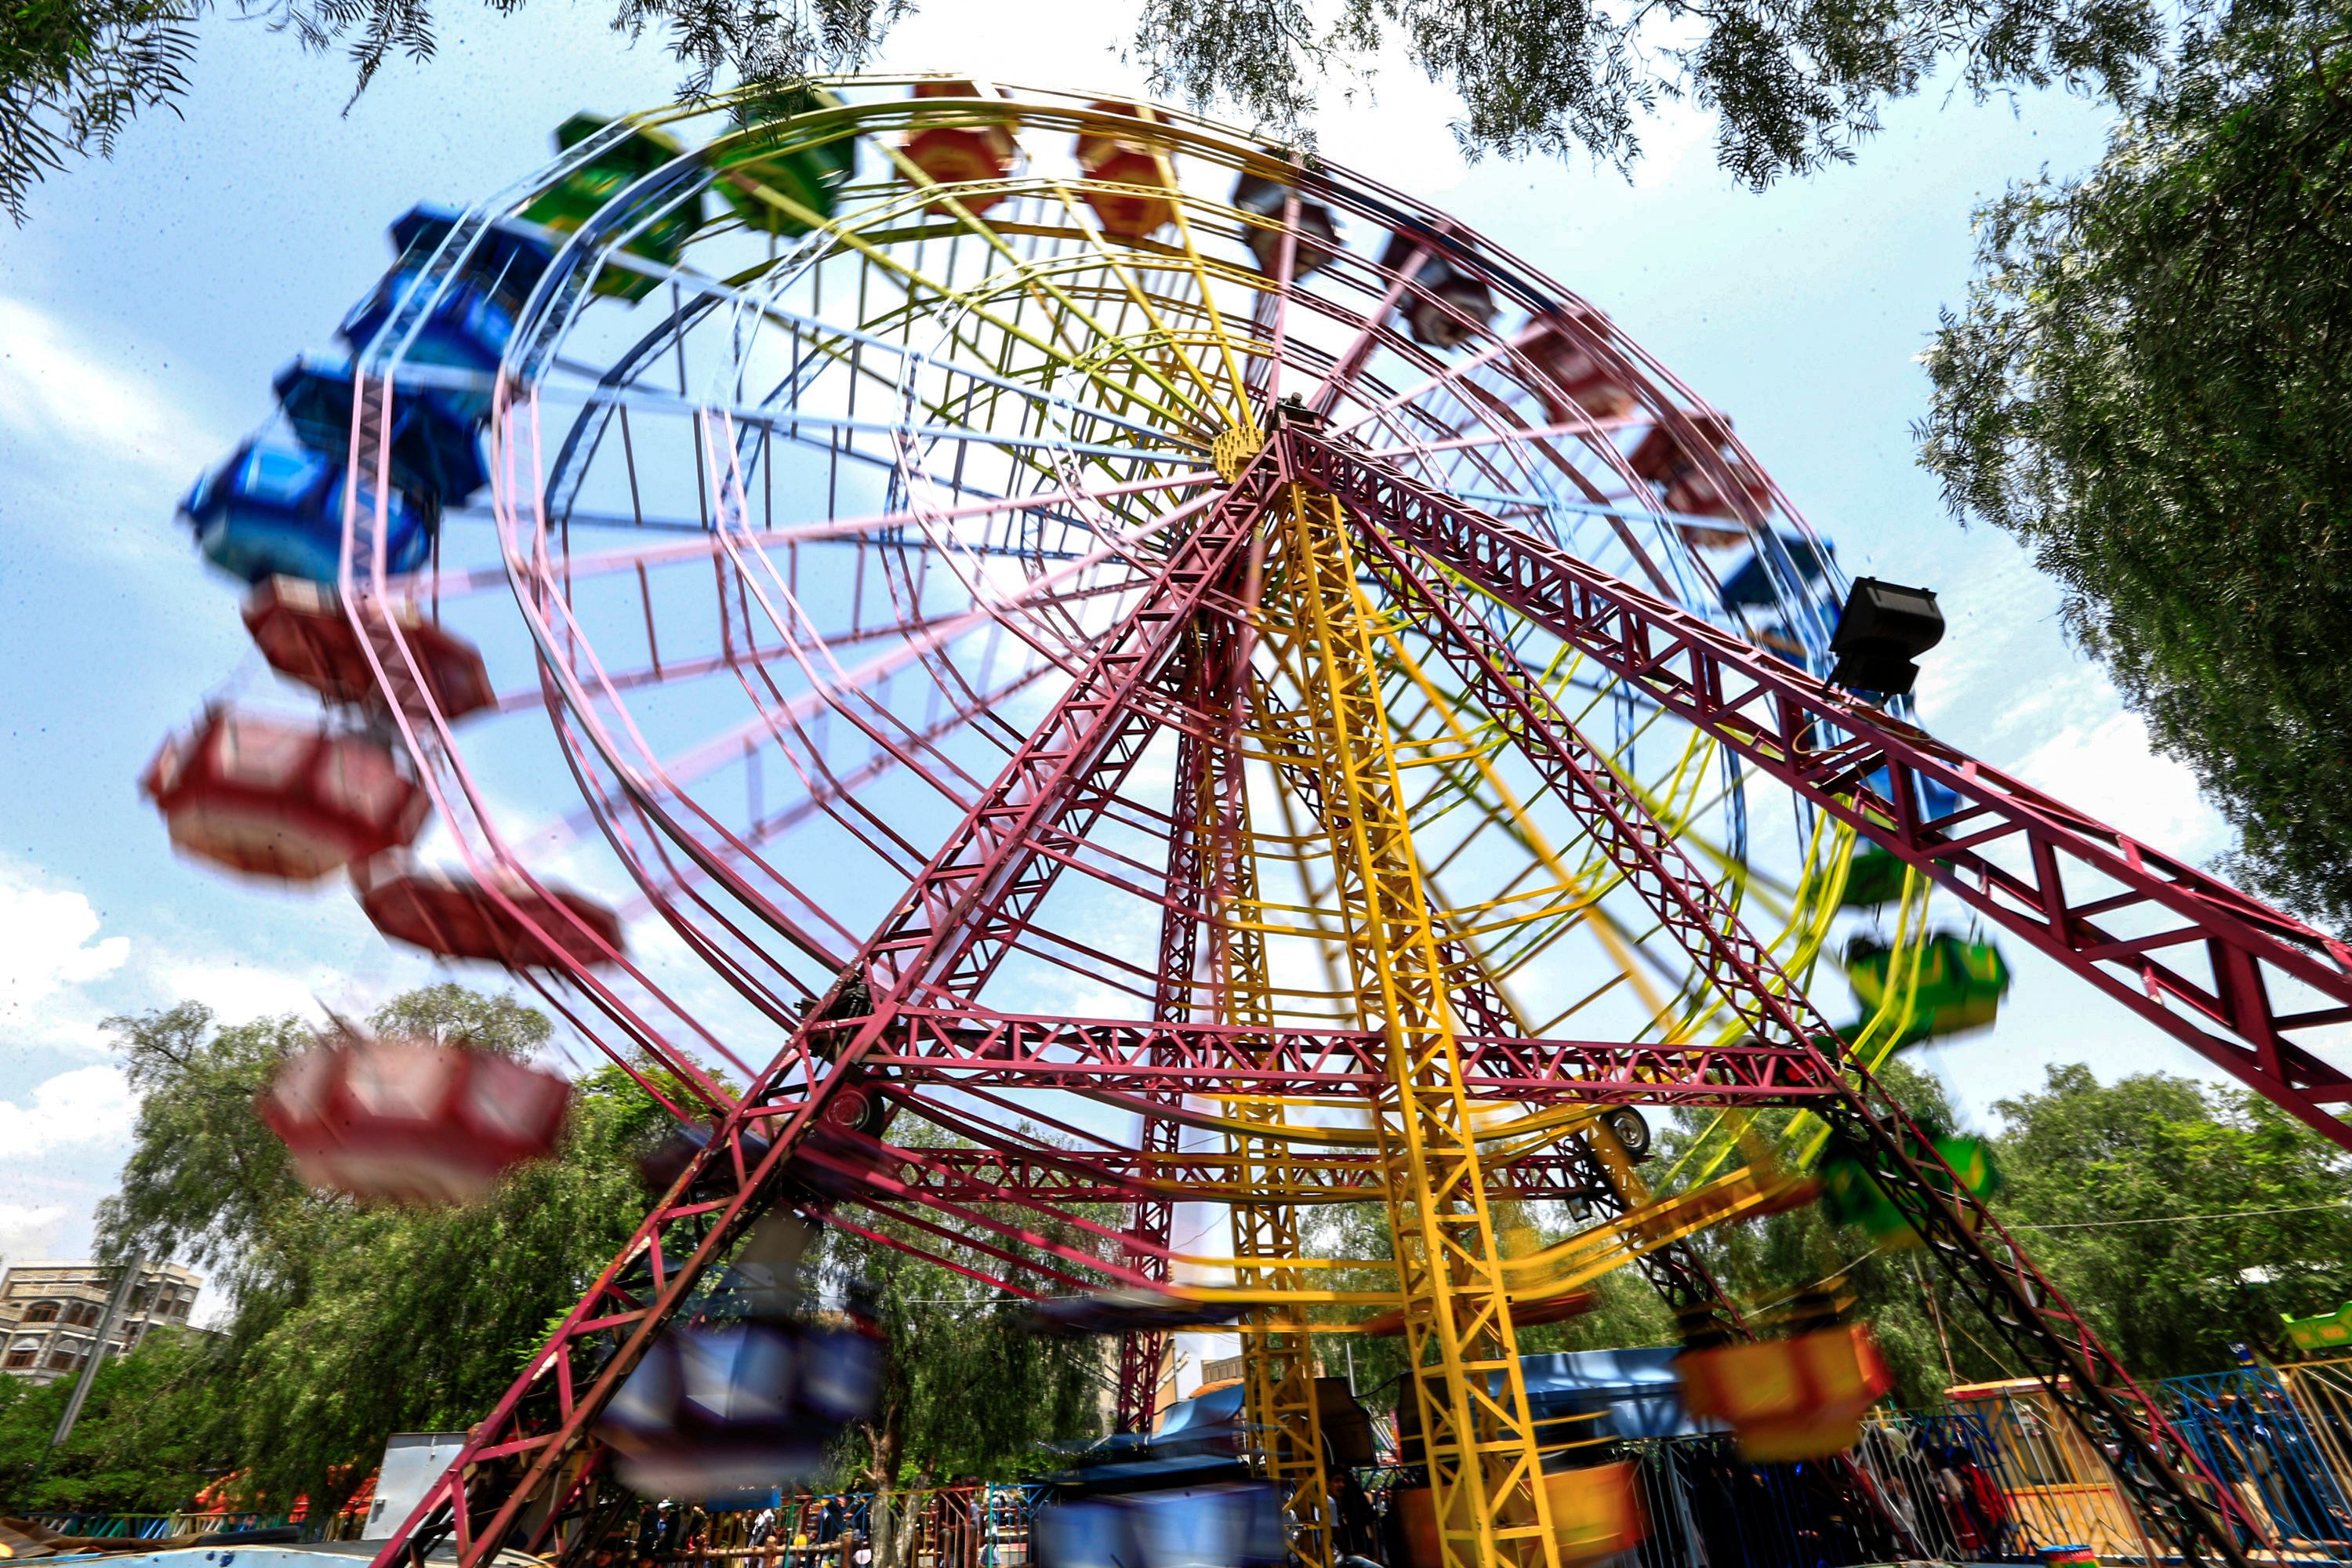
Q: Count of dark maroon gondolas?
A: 2